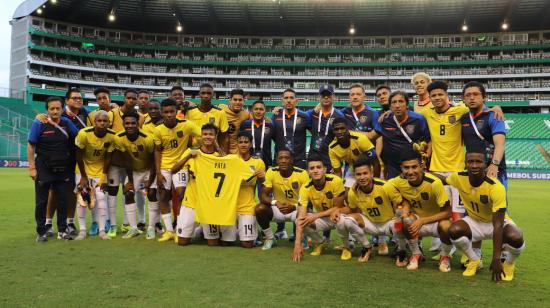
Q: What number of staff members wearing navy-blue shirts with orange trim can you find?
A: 8